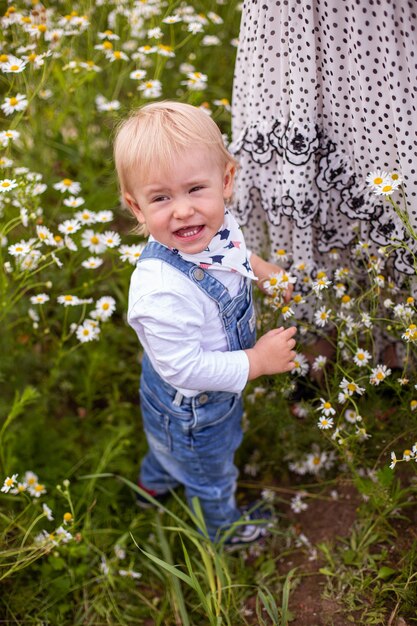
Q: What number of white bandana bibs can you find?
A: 1